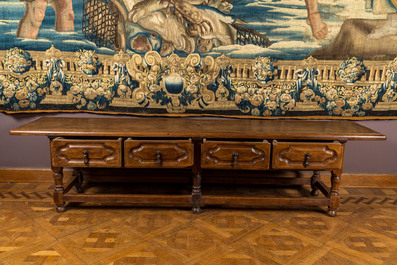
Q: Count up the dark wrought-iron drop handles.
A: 4